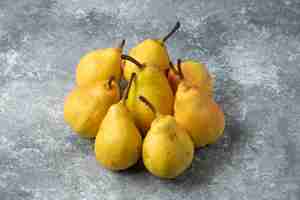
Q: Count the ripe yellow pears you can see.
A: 8